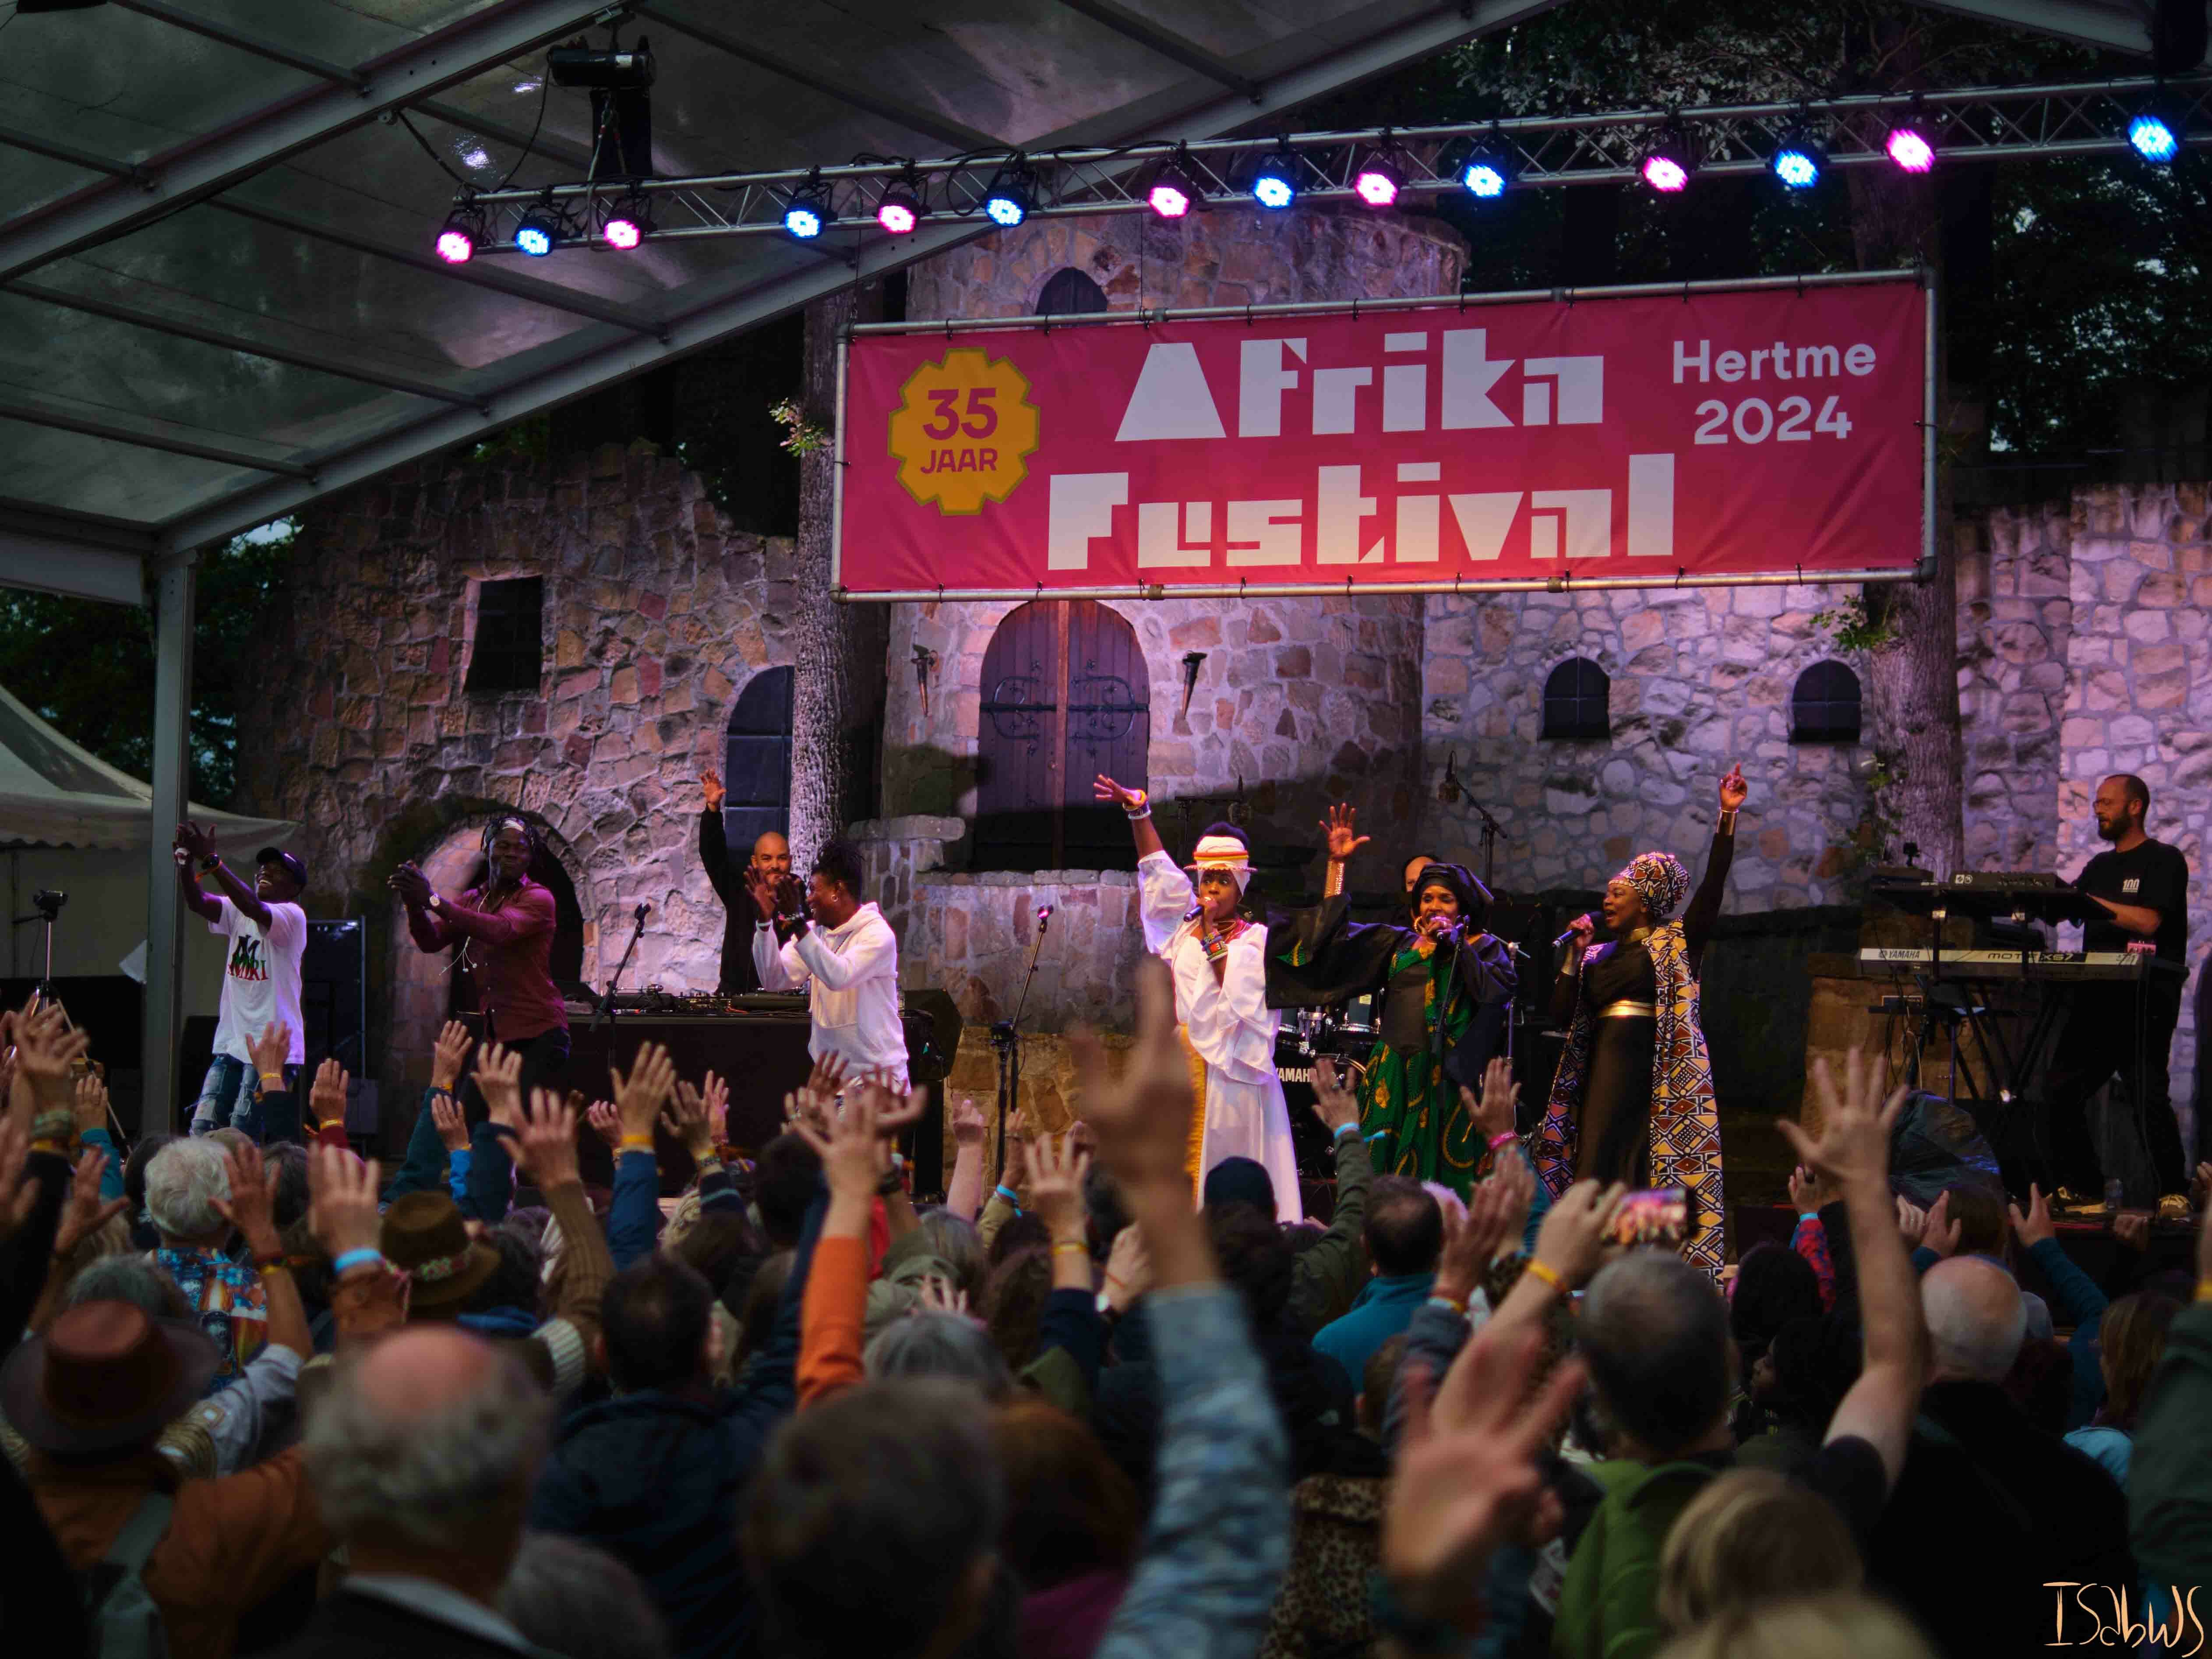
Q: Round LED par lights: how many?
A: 14